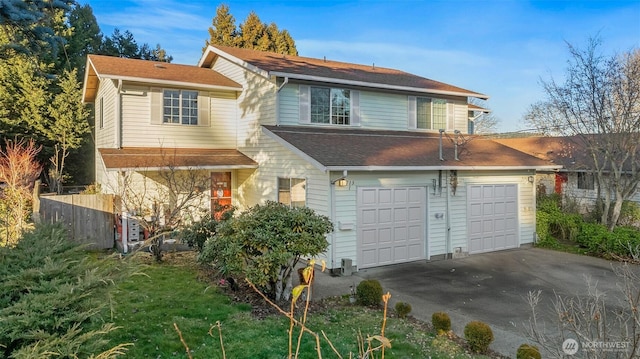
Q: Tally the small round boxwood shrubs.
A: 5